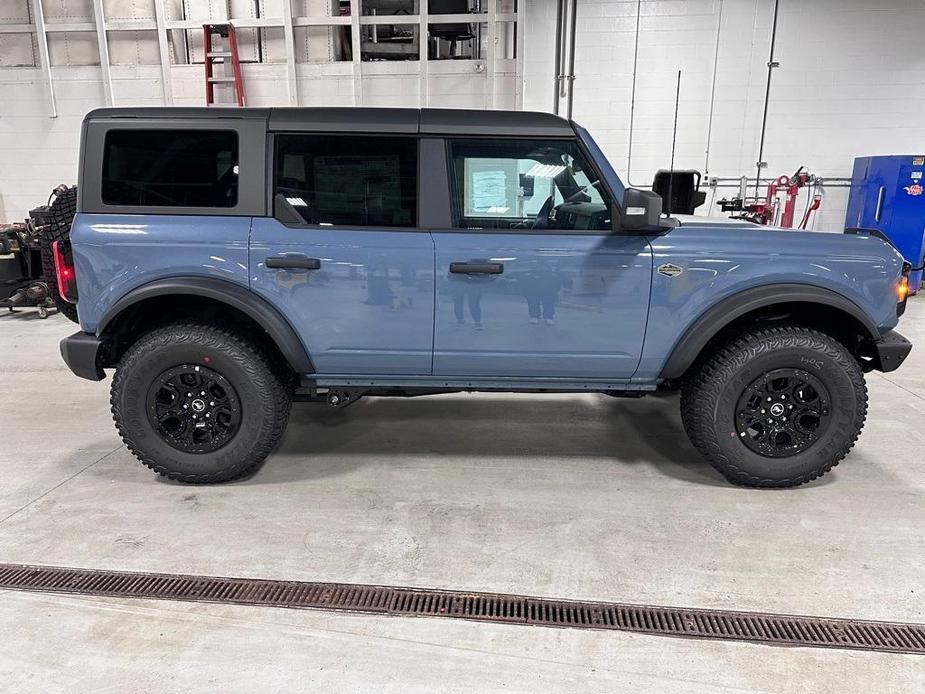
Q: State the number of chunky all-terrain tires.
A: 3